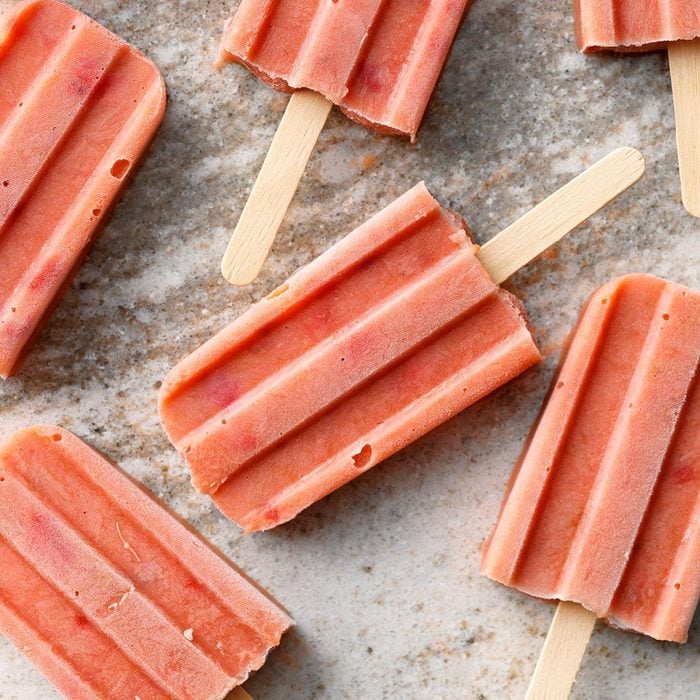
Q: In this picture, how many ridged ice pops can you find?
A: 6